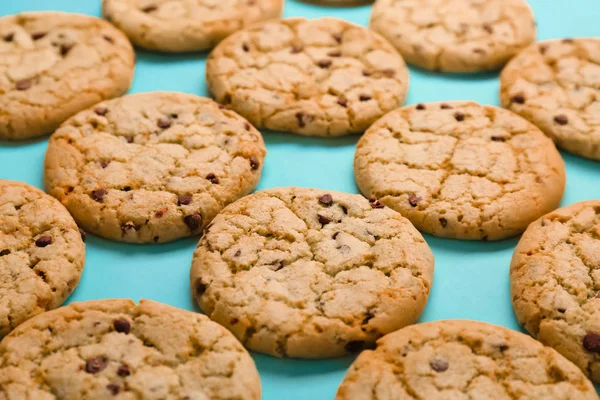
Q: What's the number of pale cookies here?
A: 13